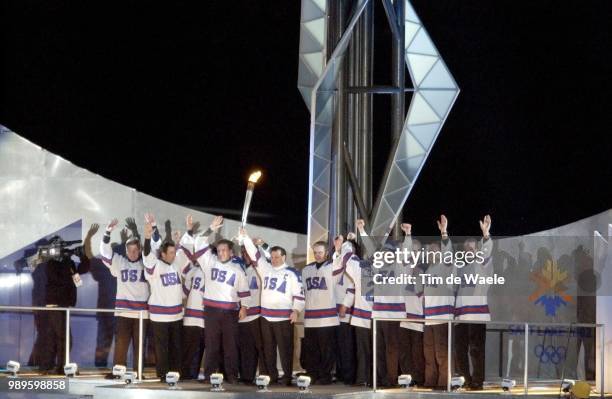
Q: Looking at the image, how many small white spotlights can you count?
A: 12